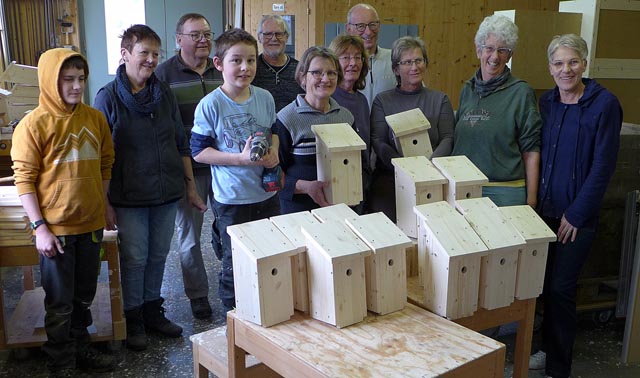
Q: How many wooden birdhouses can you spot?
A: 14